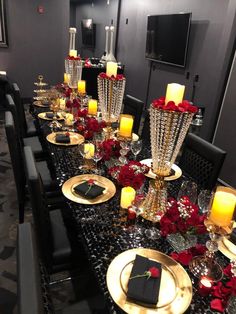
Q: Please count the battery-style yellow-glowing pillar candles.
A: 12